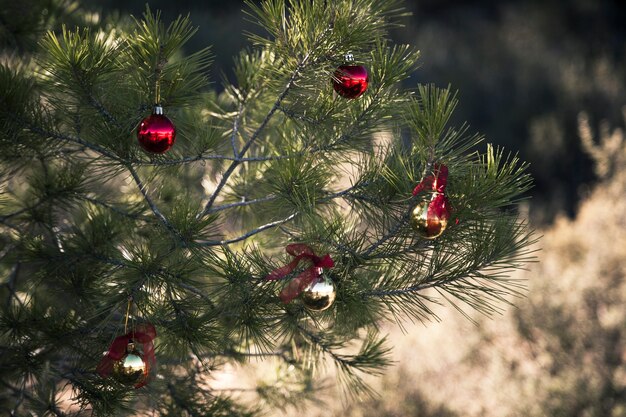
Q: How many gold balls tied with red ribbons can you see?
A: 3